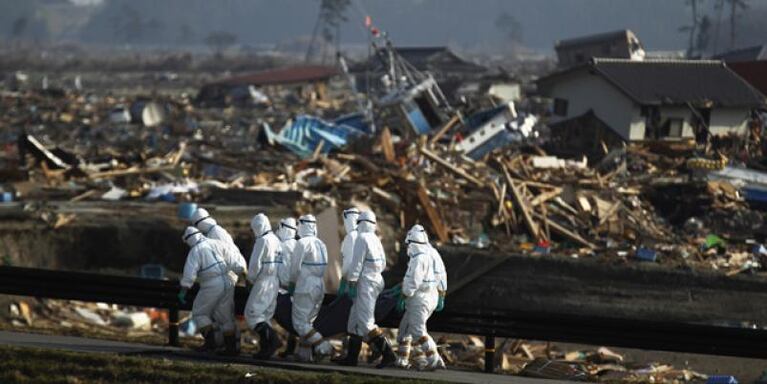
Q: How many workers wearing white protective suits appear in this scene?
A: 9